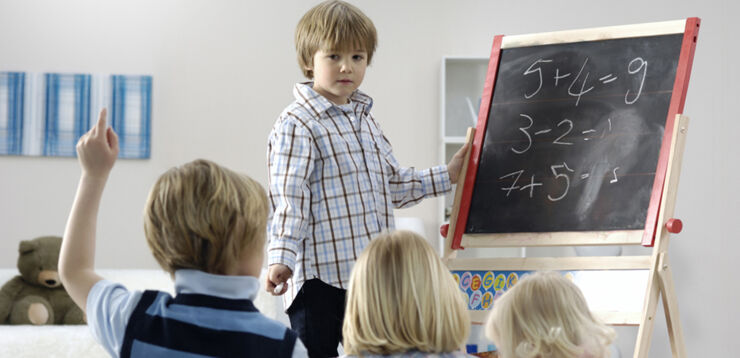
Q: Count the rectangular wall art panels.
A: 3